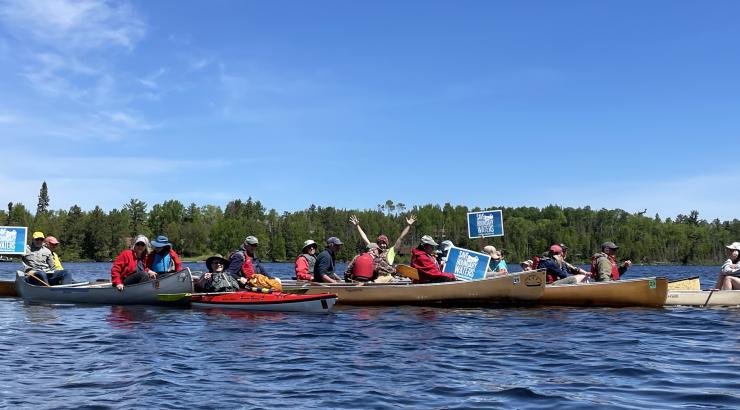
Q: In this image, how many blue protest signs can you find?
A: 3